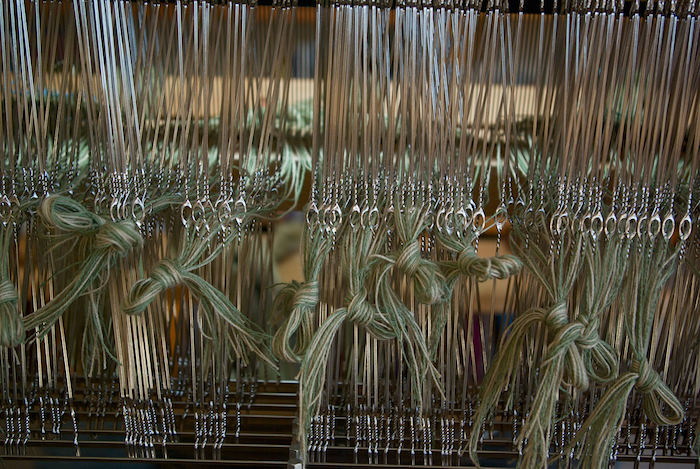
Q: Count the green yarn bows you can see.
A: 10